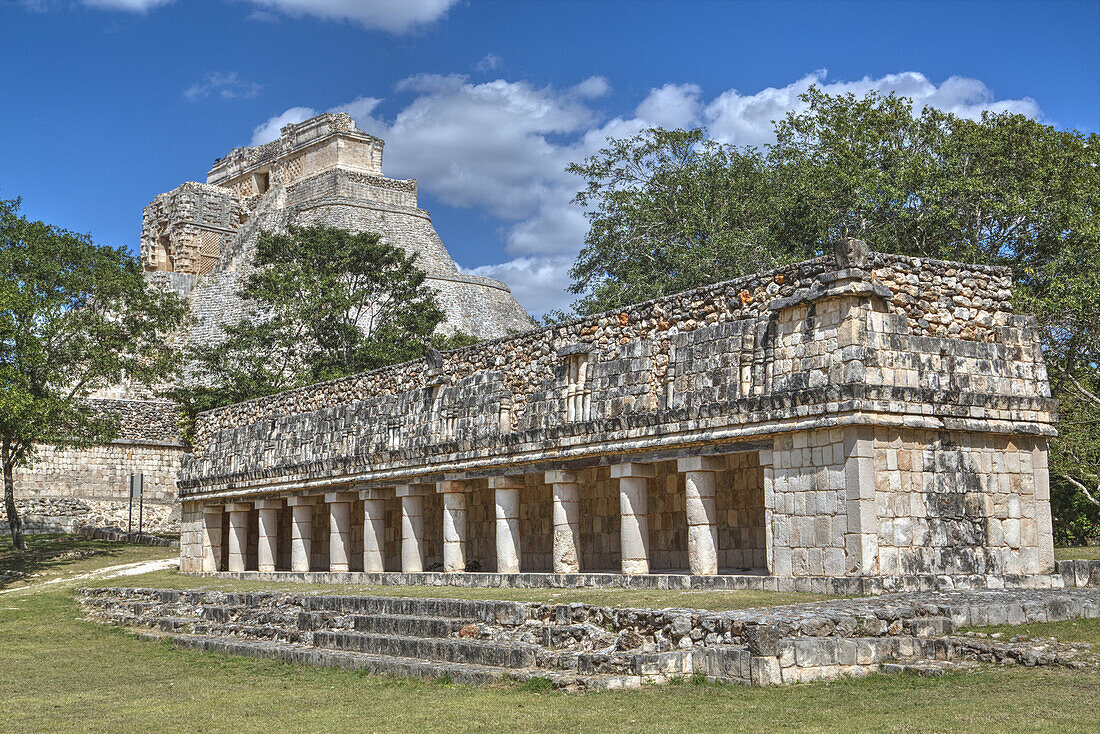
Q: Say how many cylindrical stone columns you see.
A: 11